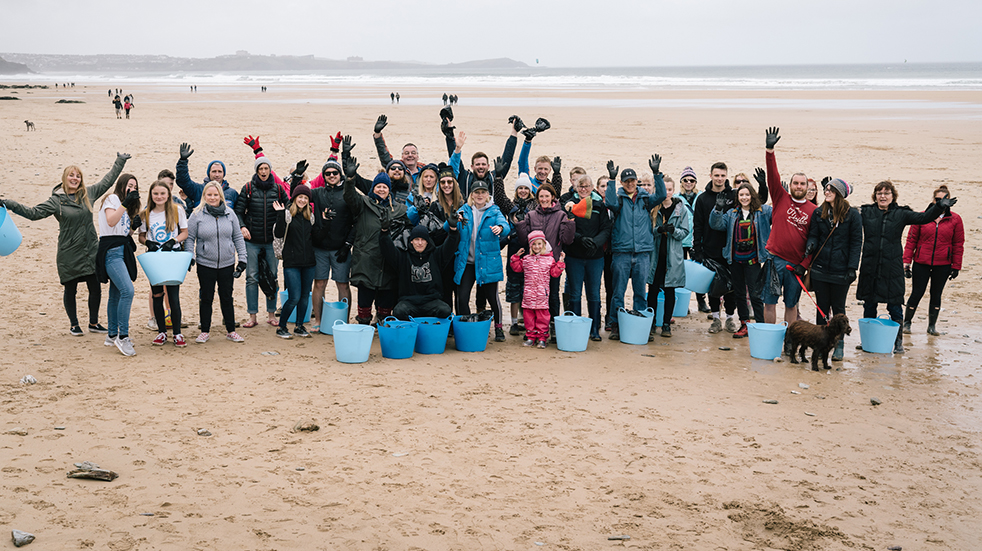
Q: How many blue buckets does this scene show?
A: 15